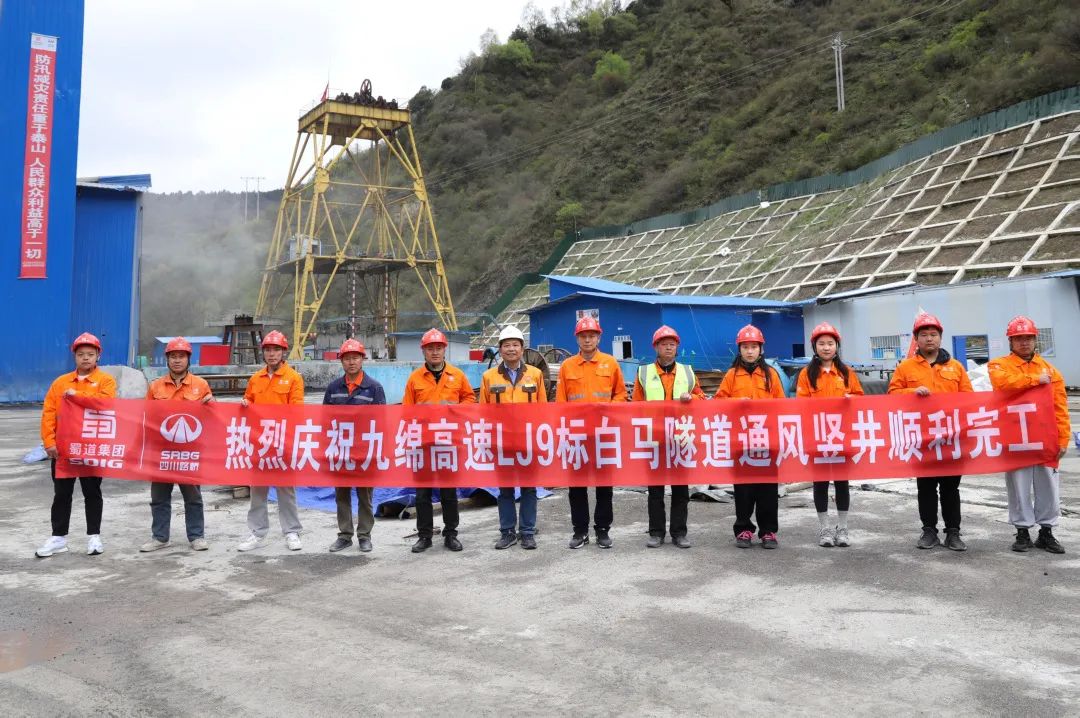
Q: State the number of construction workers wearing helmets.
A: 12